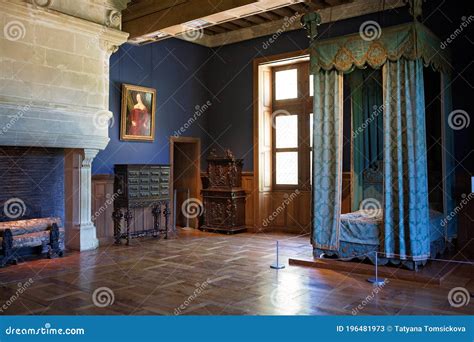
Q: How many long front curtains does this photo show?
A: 2